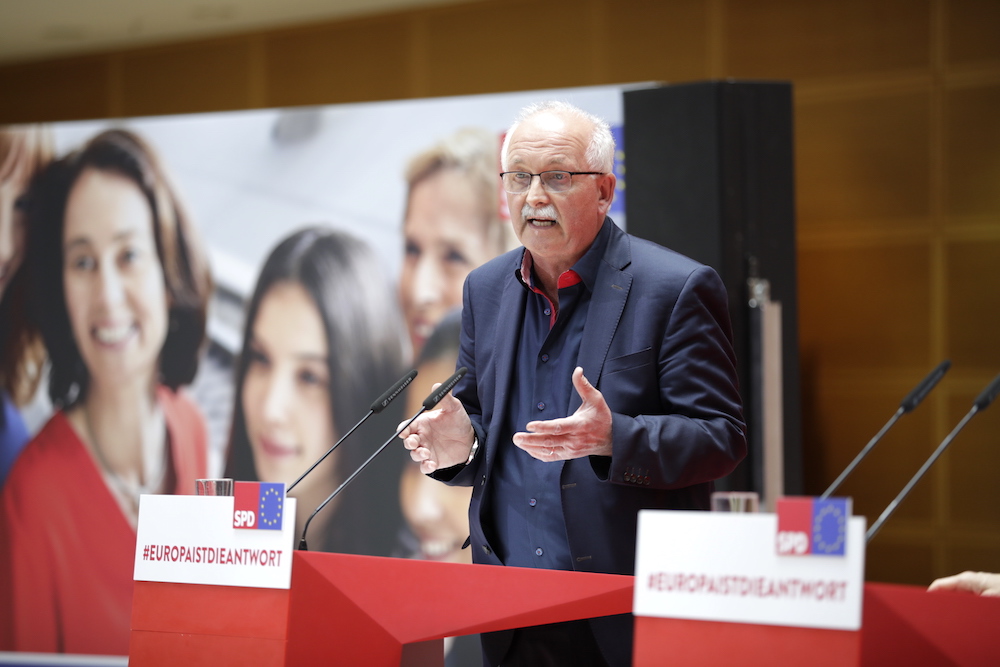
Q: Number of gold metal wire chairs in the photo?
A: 0